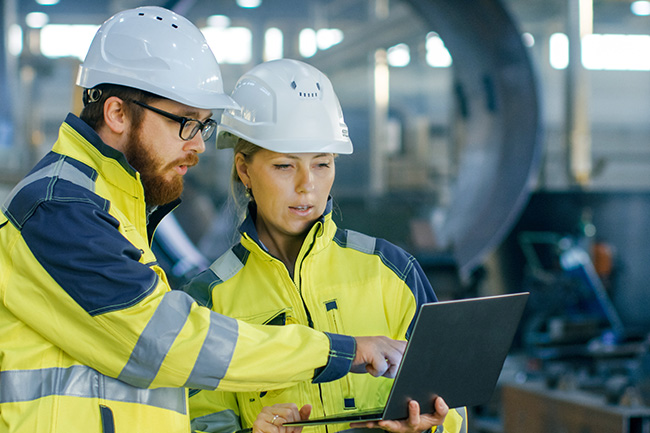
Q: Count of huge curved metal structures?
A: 1